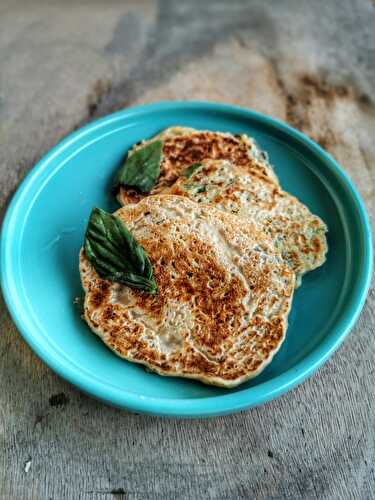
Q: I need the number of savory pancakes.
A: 3